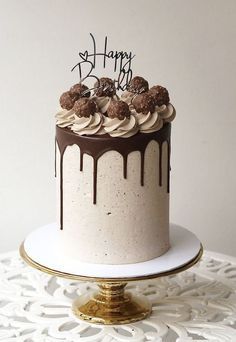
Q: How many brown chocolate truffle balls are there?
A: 8